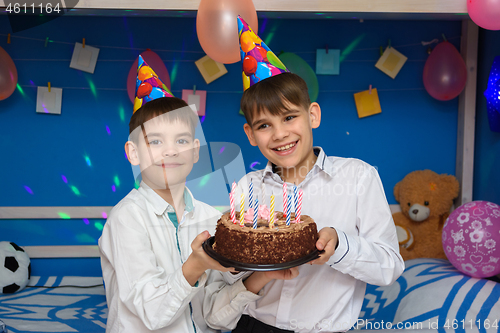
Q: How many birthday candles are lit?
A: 0